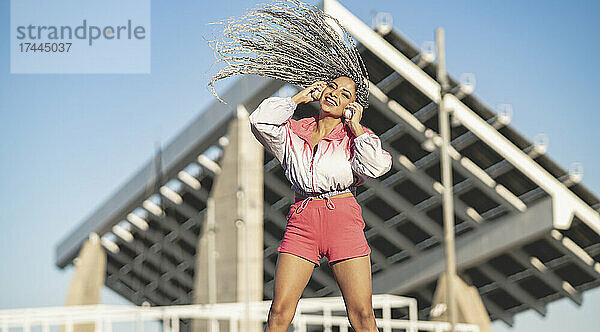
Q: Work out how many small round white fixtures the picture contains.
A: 6